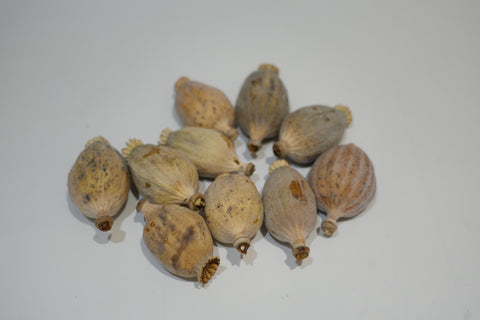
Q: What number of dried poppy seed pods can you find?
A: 10